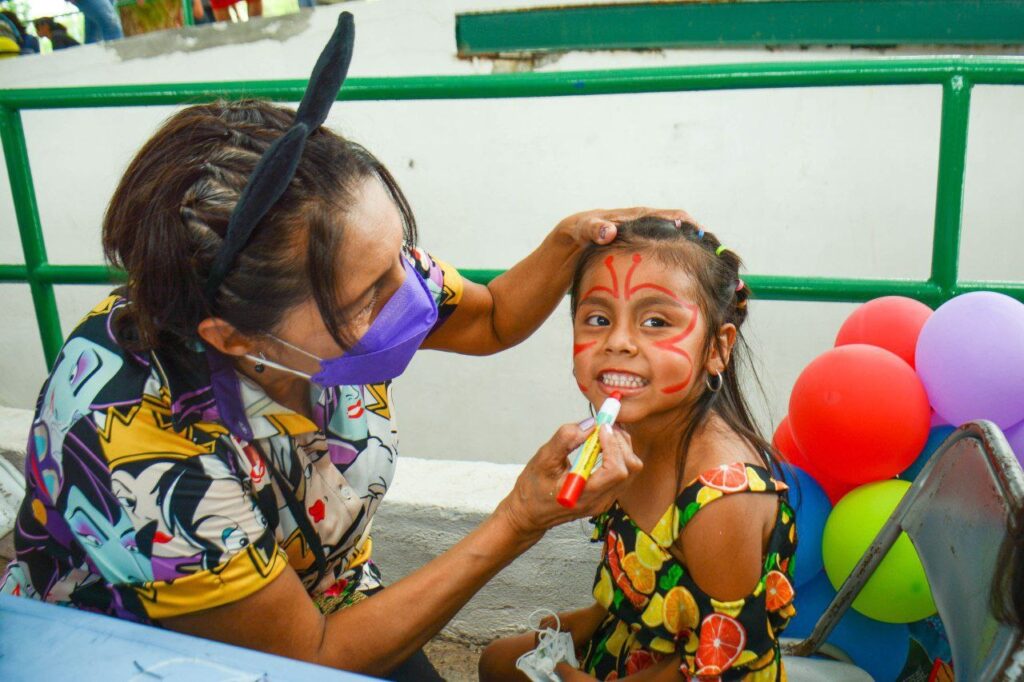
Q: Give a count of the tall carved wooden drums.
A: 0